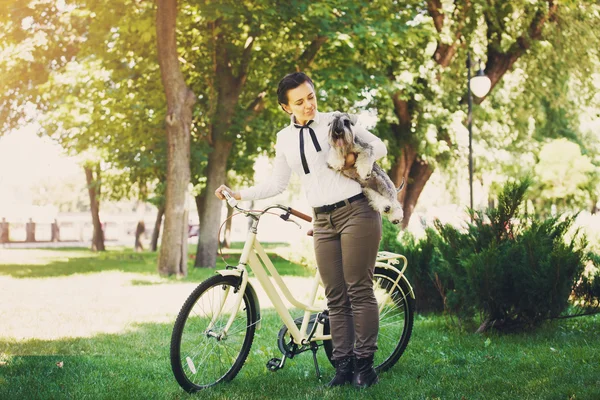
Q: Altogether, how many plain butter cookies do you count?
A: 0